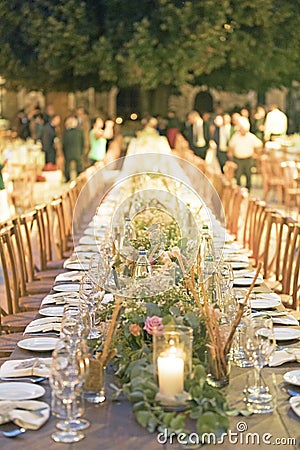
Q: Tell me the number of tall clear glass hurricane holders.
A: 1